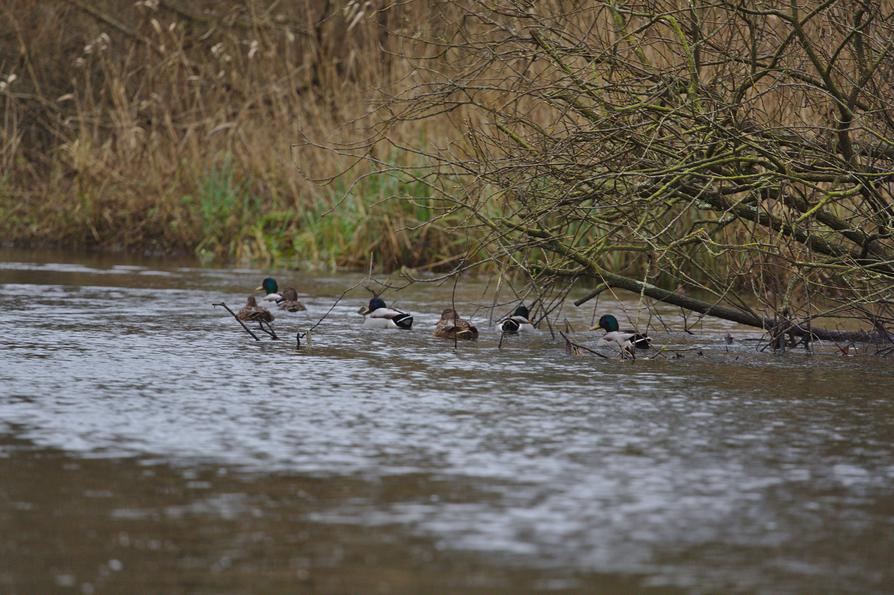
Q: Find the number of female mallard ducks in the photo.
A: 3